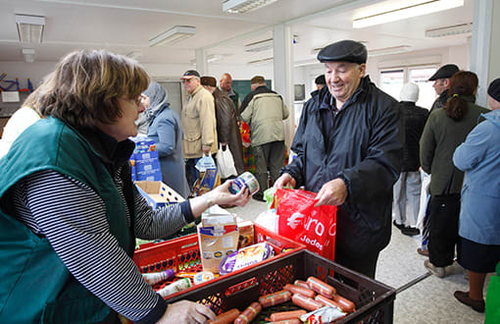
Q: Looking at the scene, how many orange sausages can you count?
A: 11